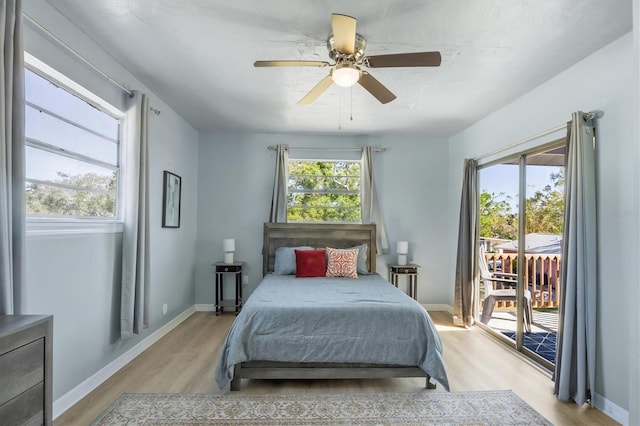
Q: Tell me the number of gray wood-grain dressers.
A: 1